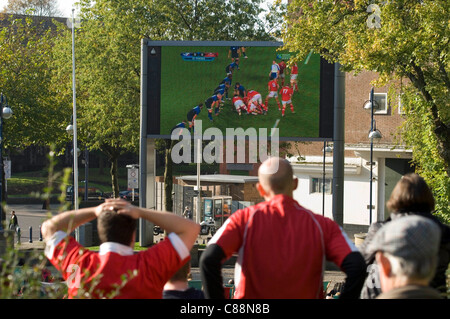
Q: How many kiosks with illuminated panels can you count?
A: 1